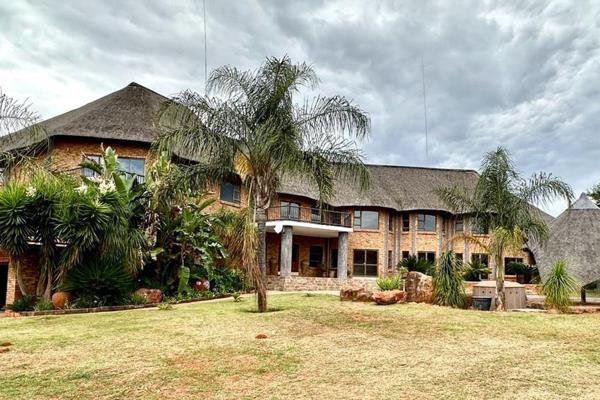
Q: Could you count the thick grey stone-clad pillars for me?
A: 2